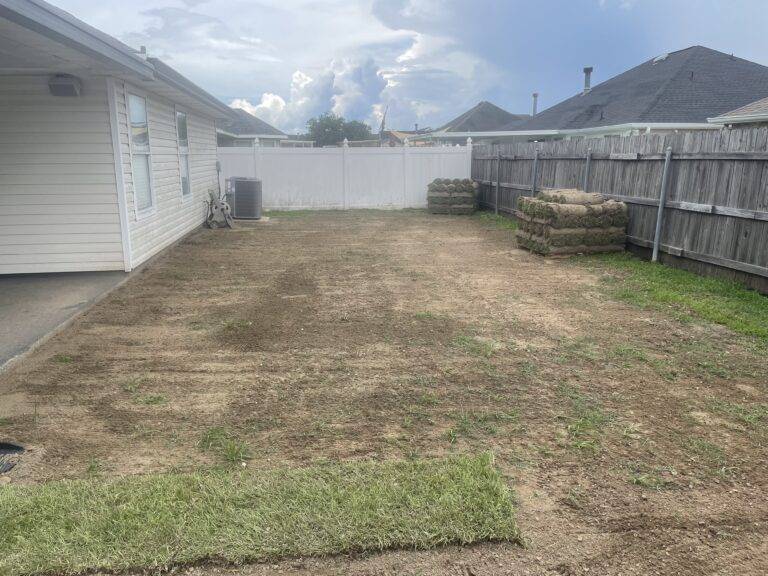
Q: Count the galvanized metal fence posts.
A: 4